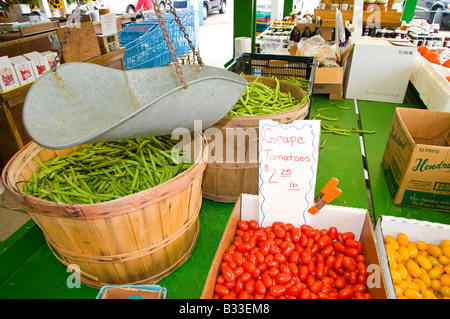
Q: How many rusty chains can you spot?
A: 3